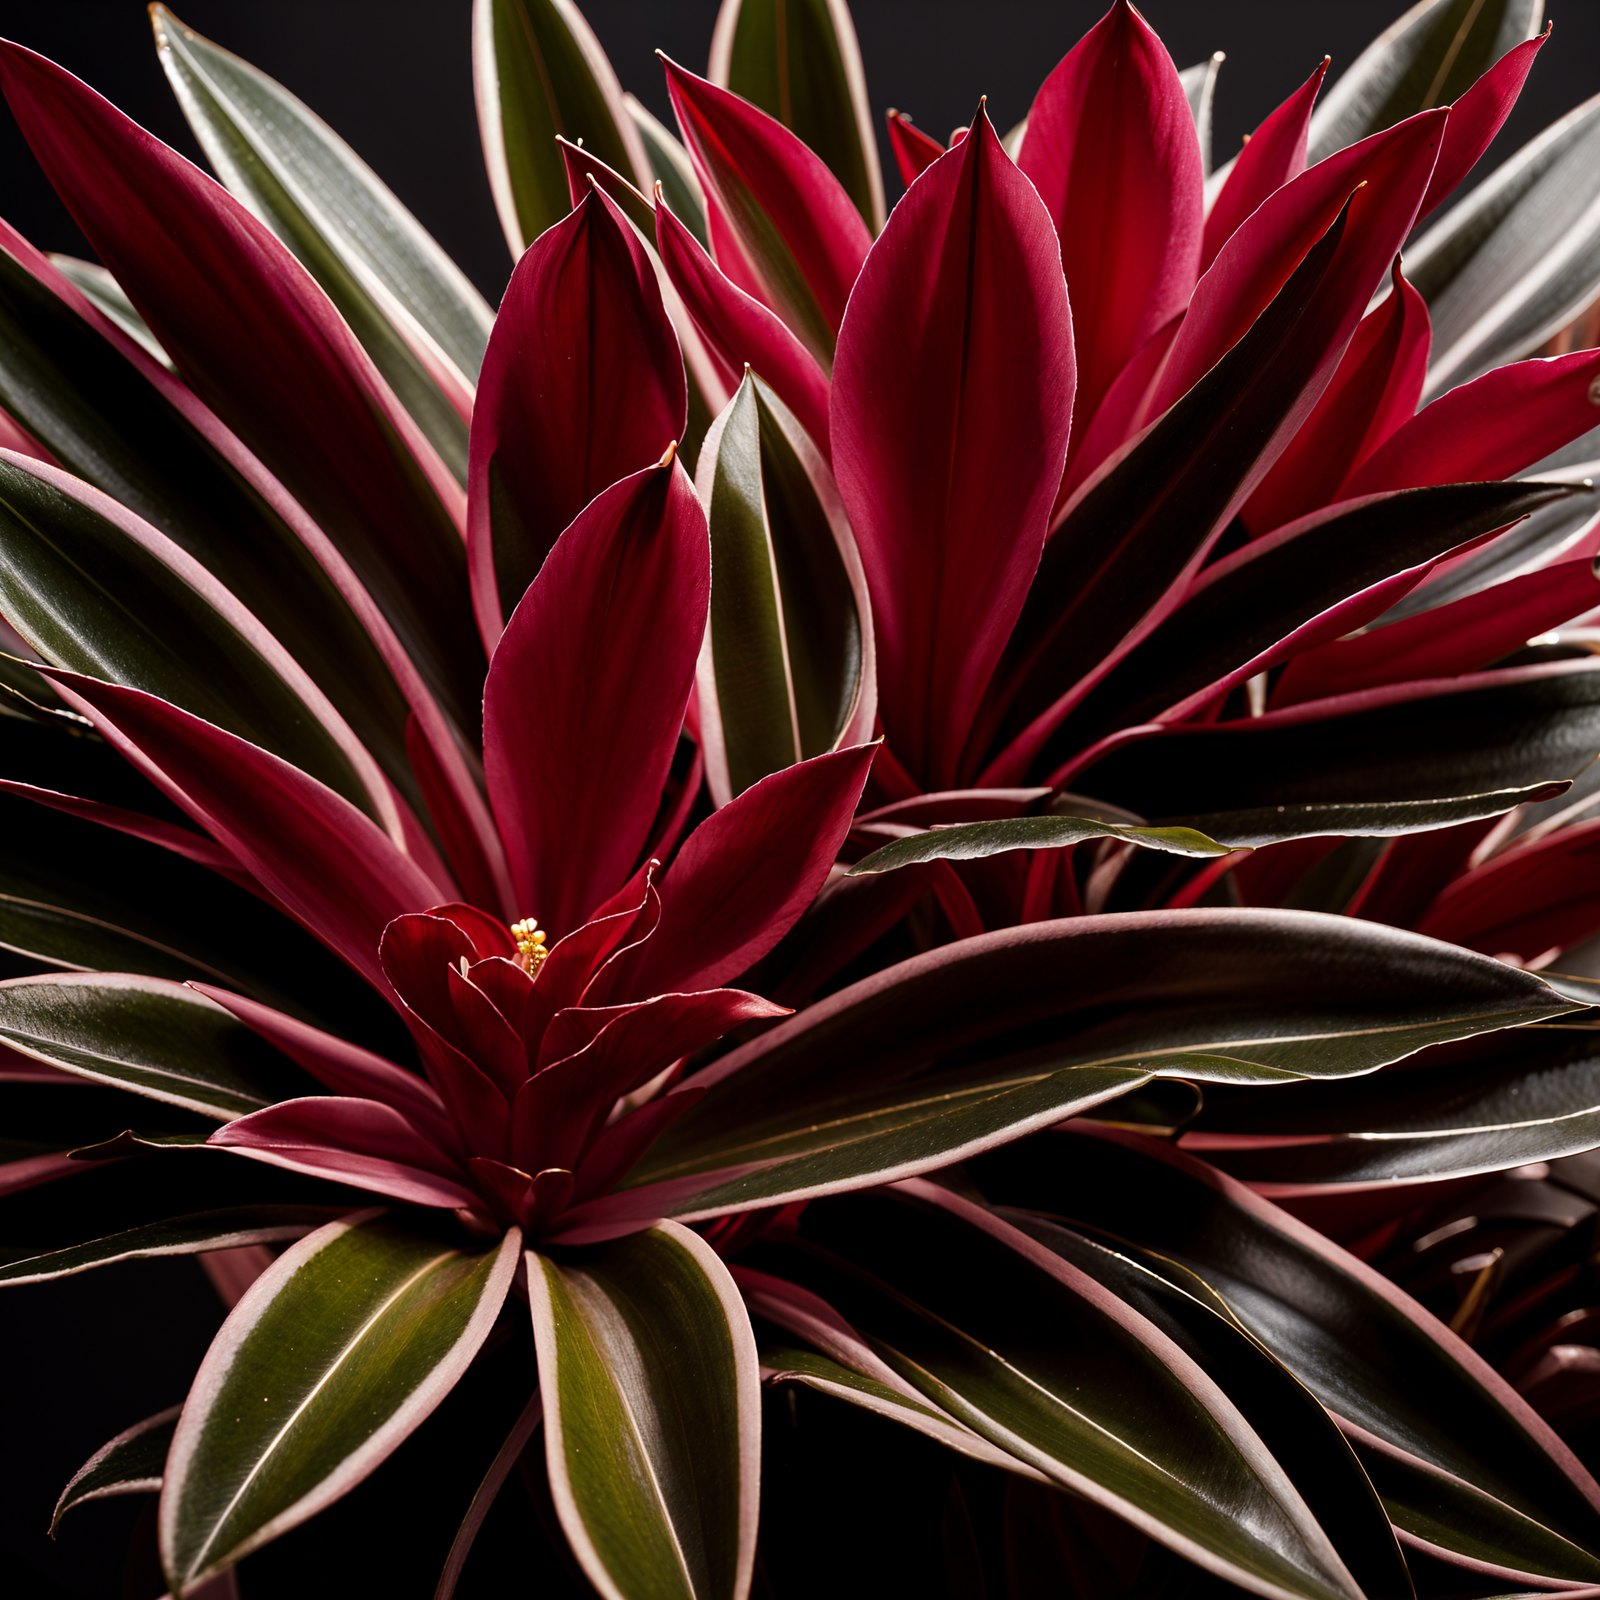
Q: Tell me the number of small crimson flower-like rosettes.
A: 1